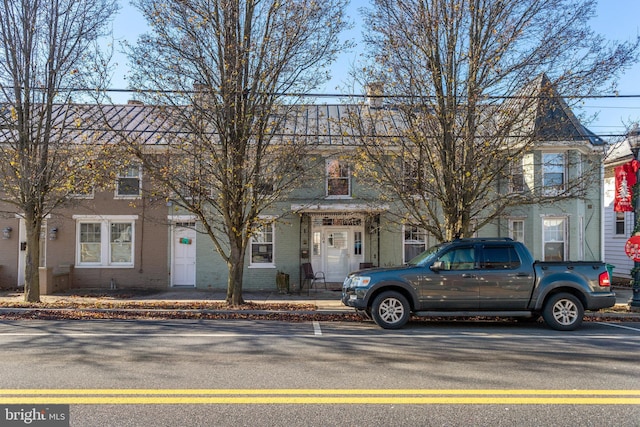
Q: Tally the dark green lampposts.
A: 1